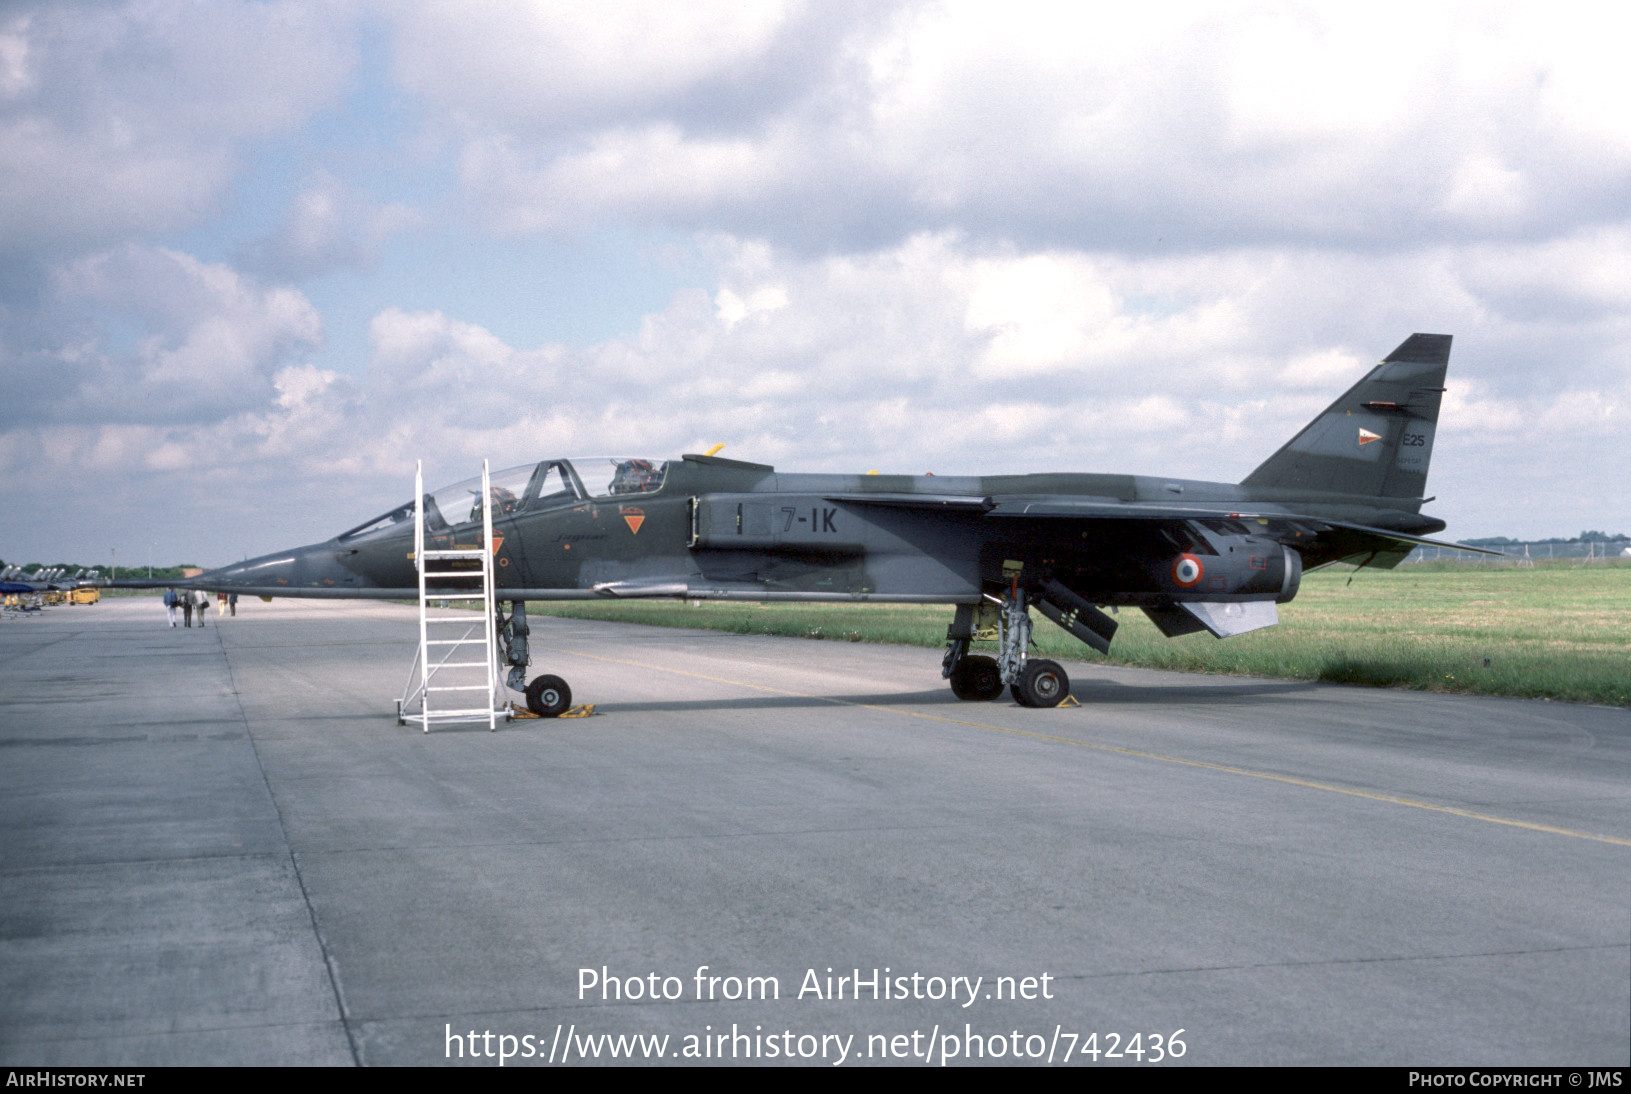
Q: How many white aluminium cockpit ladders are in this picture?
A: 1